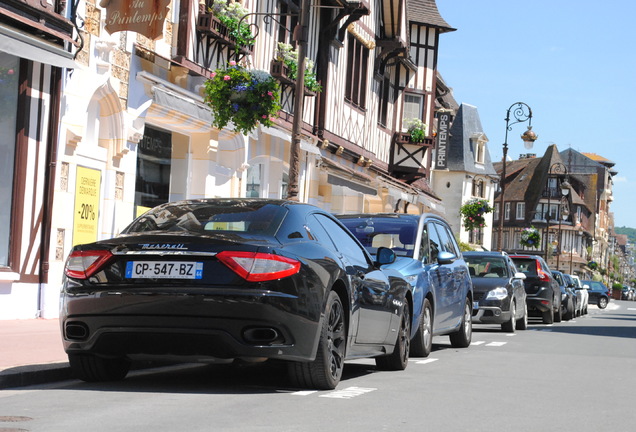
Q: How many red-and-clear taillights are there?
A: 2